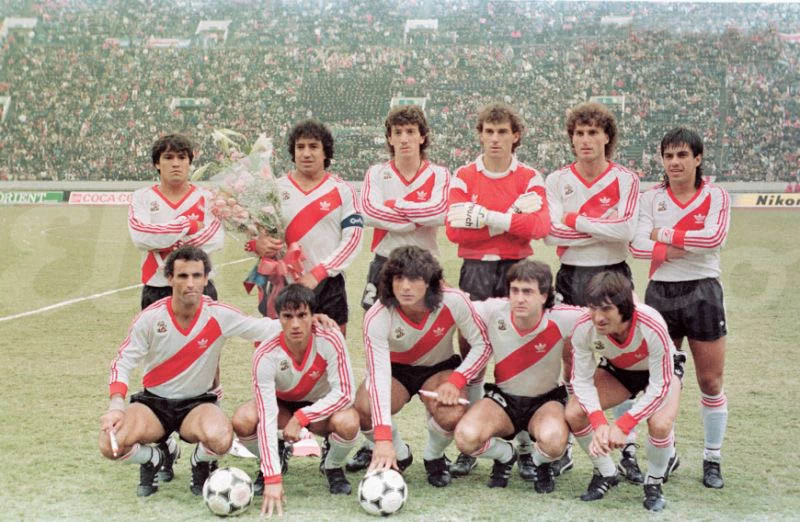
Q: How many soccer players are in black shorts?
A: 11